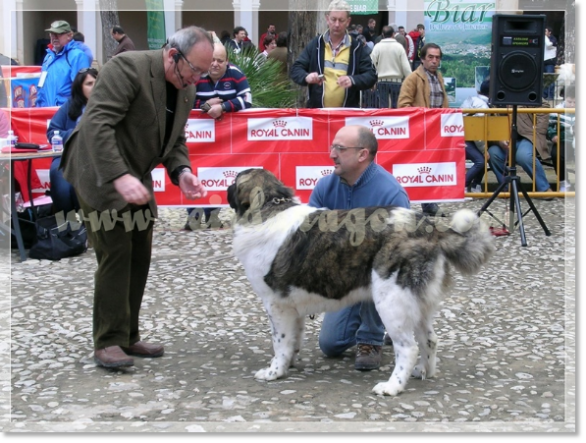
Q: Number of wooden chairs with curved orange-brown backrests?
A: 0